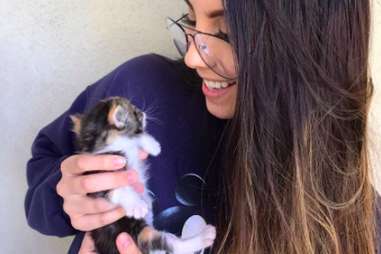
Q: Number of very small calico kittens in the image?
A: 1